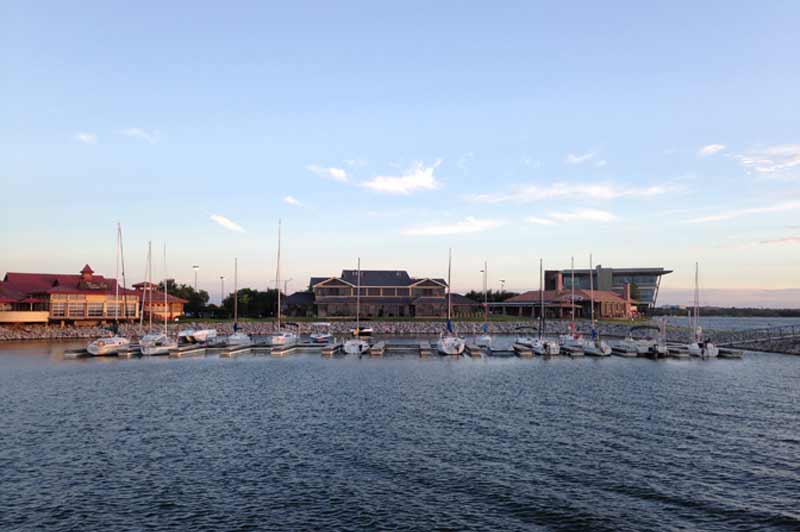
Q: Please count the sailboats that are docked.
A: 12